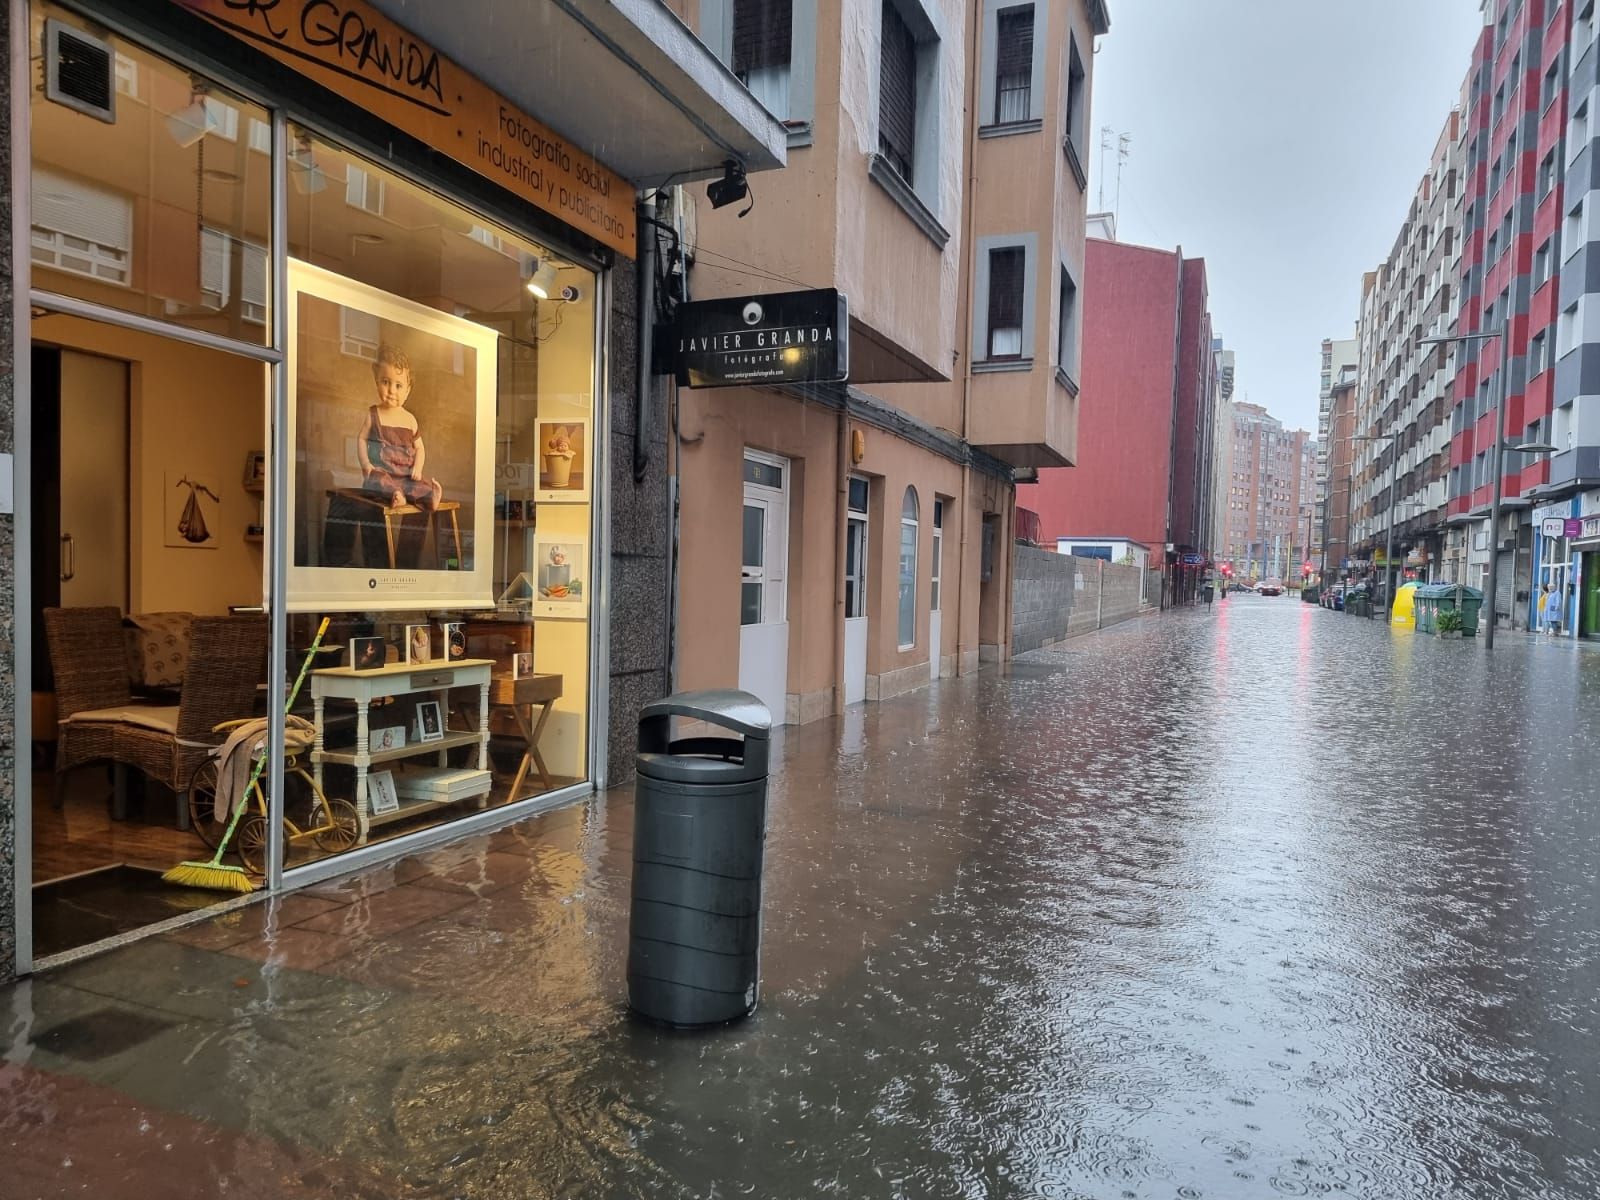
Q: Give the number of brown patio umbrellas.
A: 0